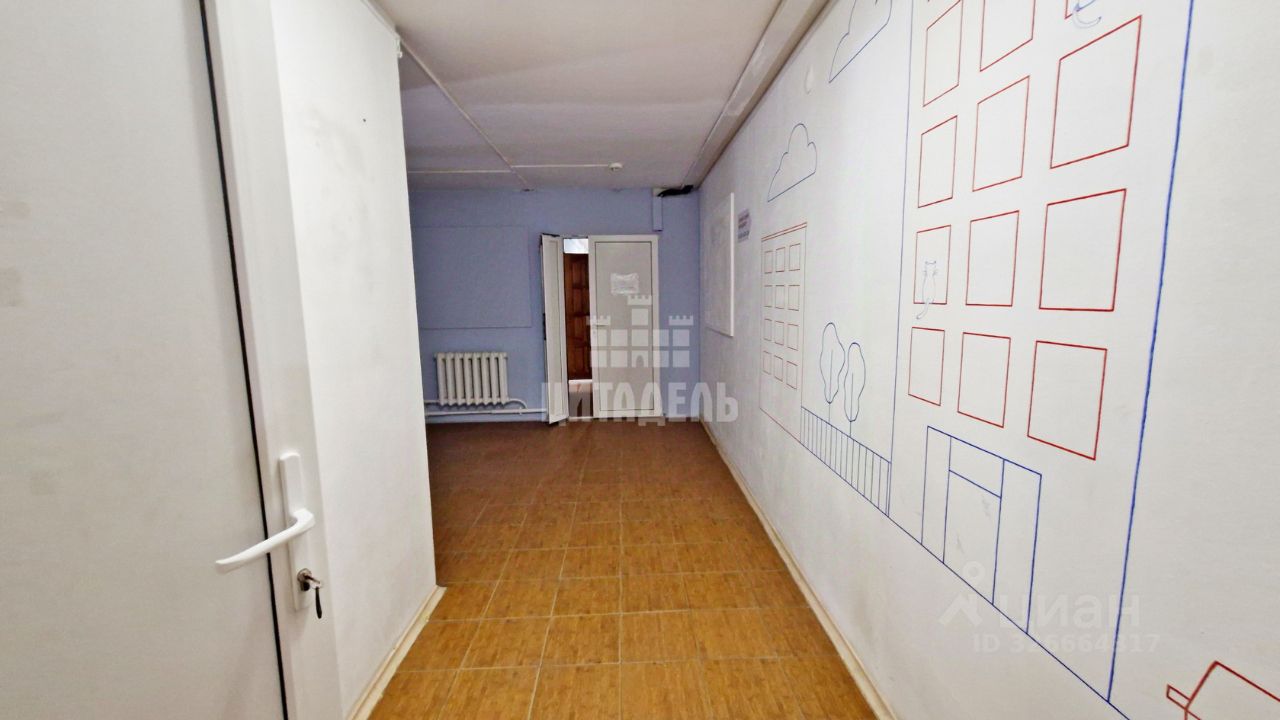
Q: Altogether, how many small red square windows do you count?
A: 12